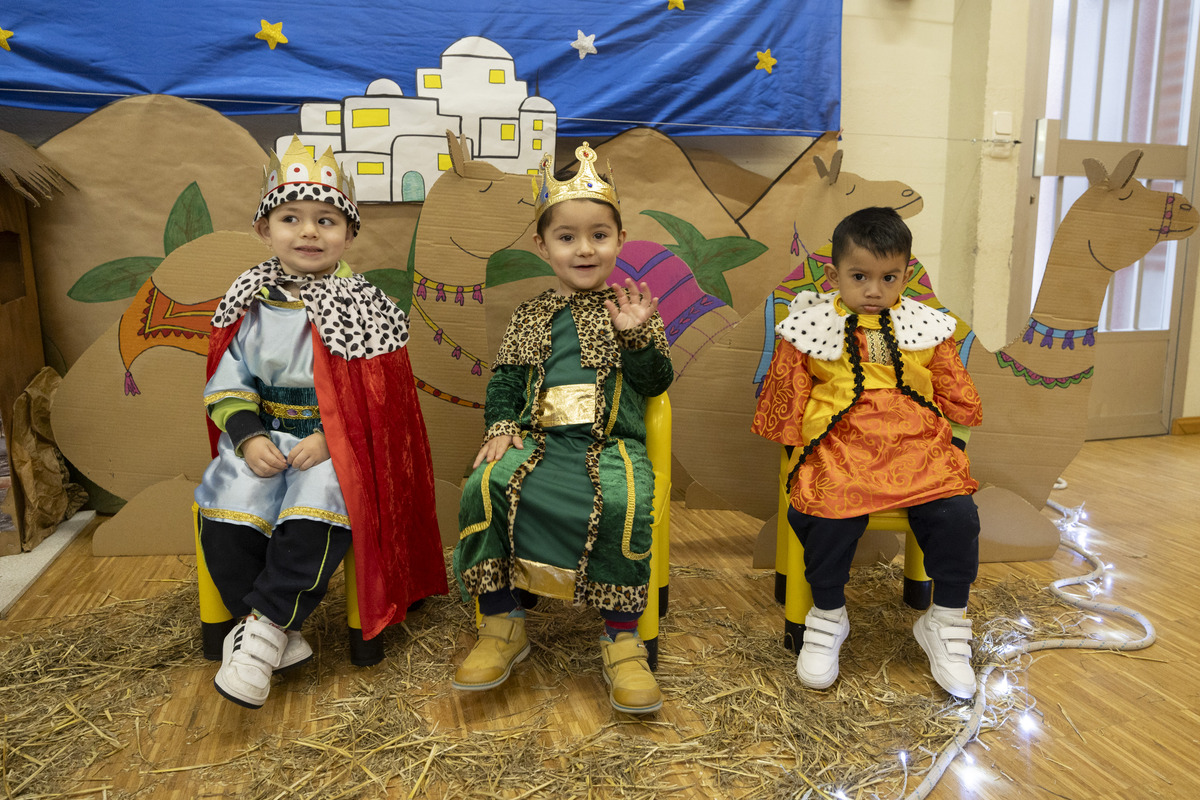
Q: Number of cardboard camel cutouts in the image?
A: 3